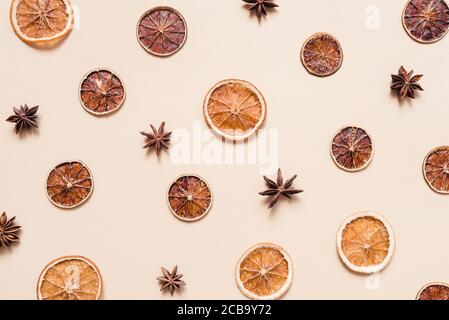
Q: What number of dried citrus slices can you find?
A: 14